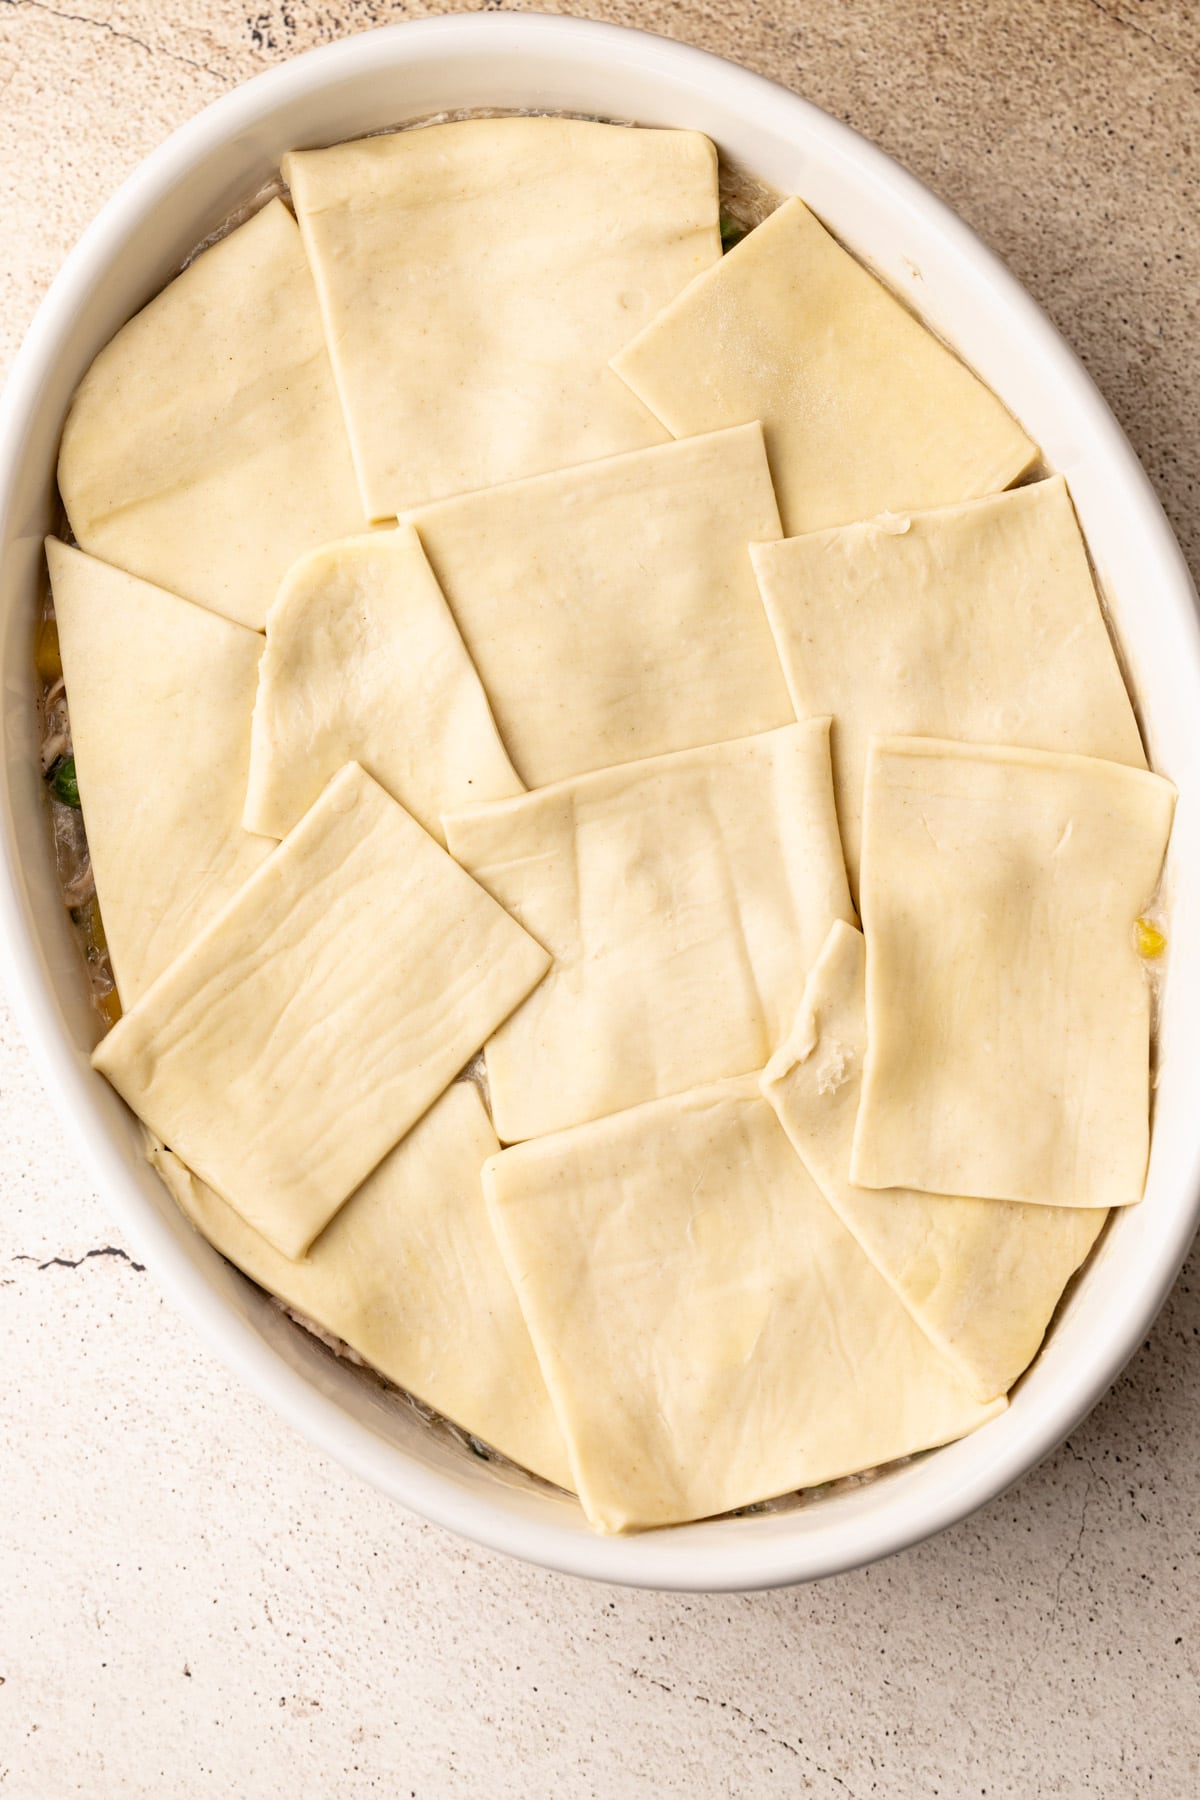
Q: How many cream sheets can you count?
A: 13